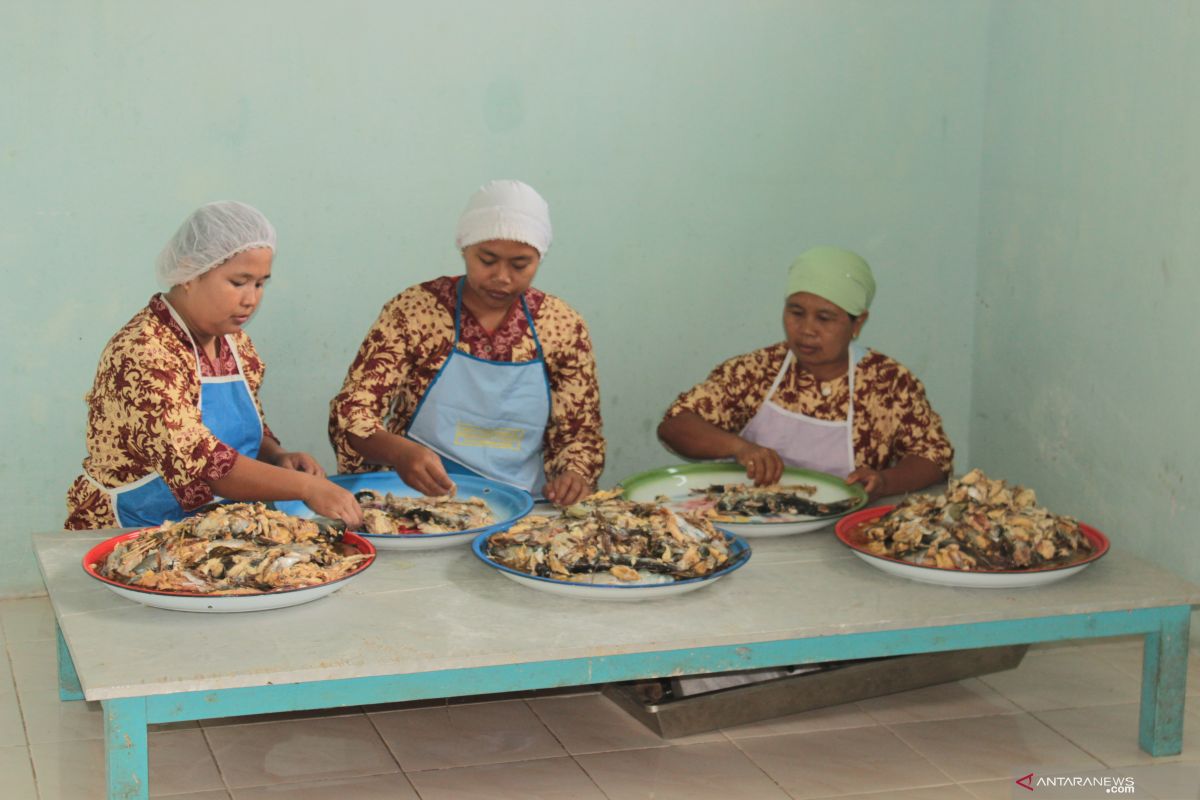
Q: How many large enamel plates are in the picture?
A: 5